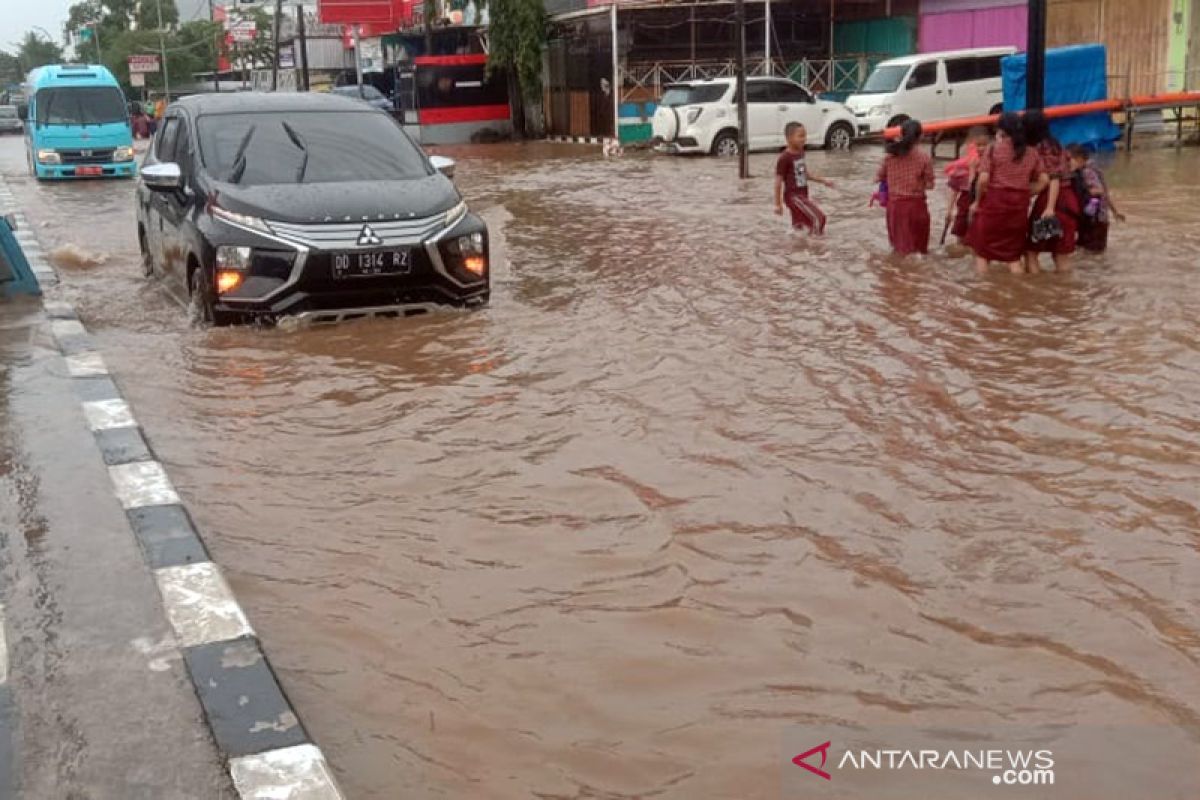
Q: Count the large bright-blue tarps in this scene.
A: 1